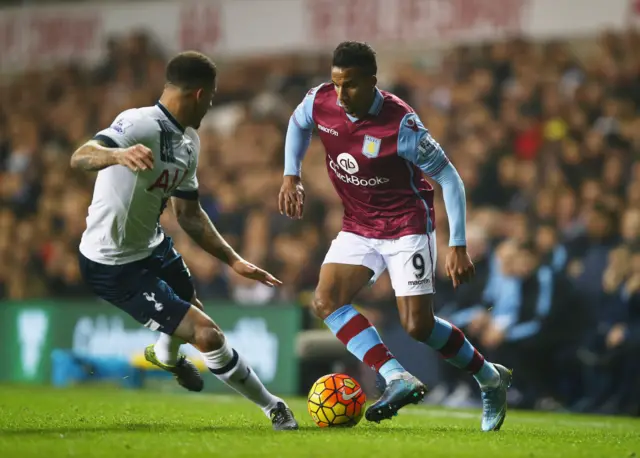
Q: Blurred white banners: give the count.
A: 1